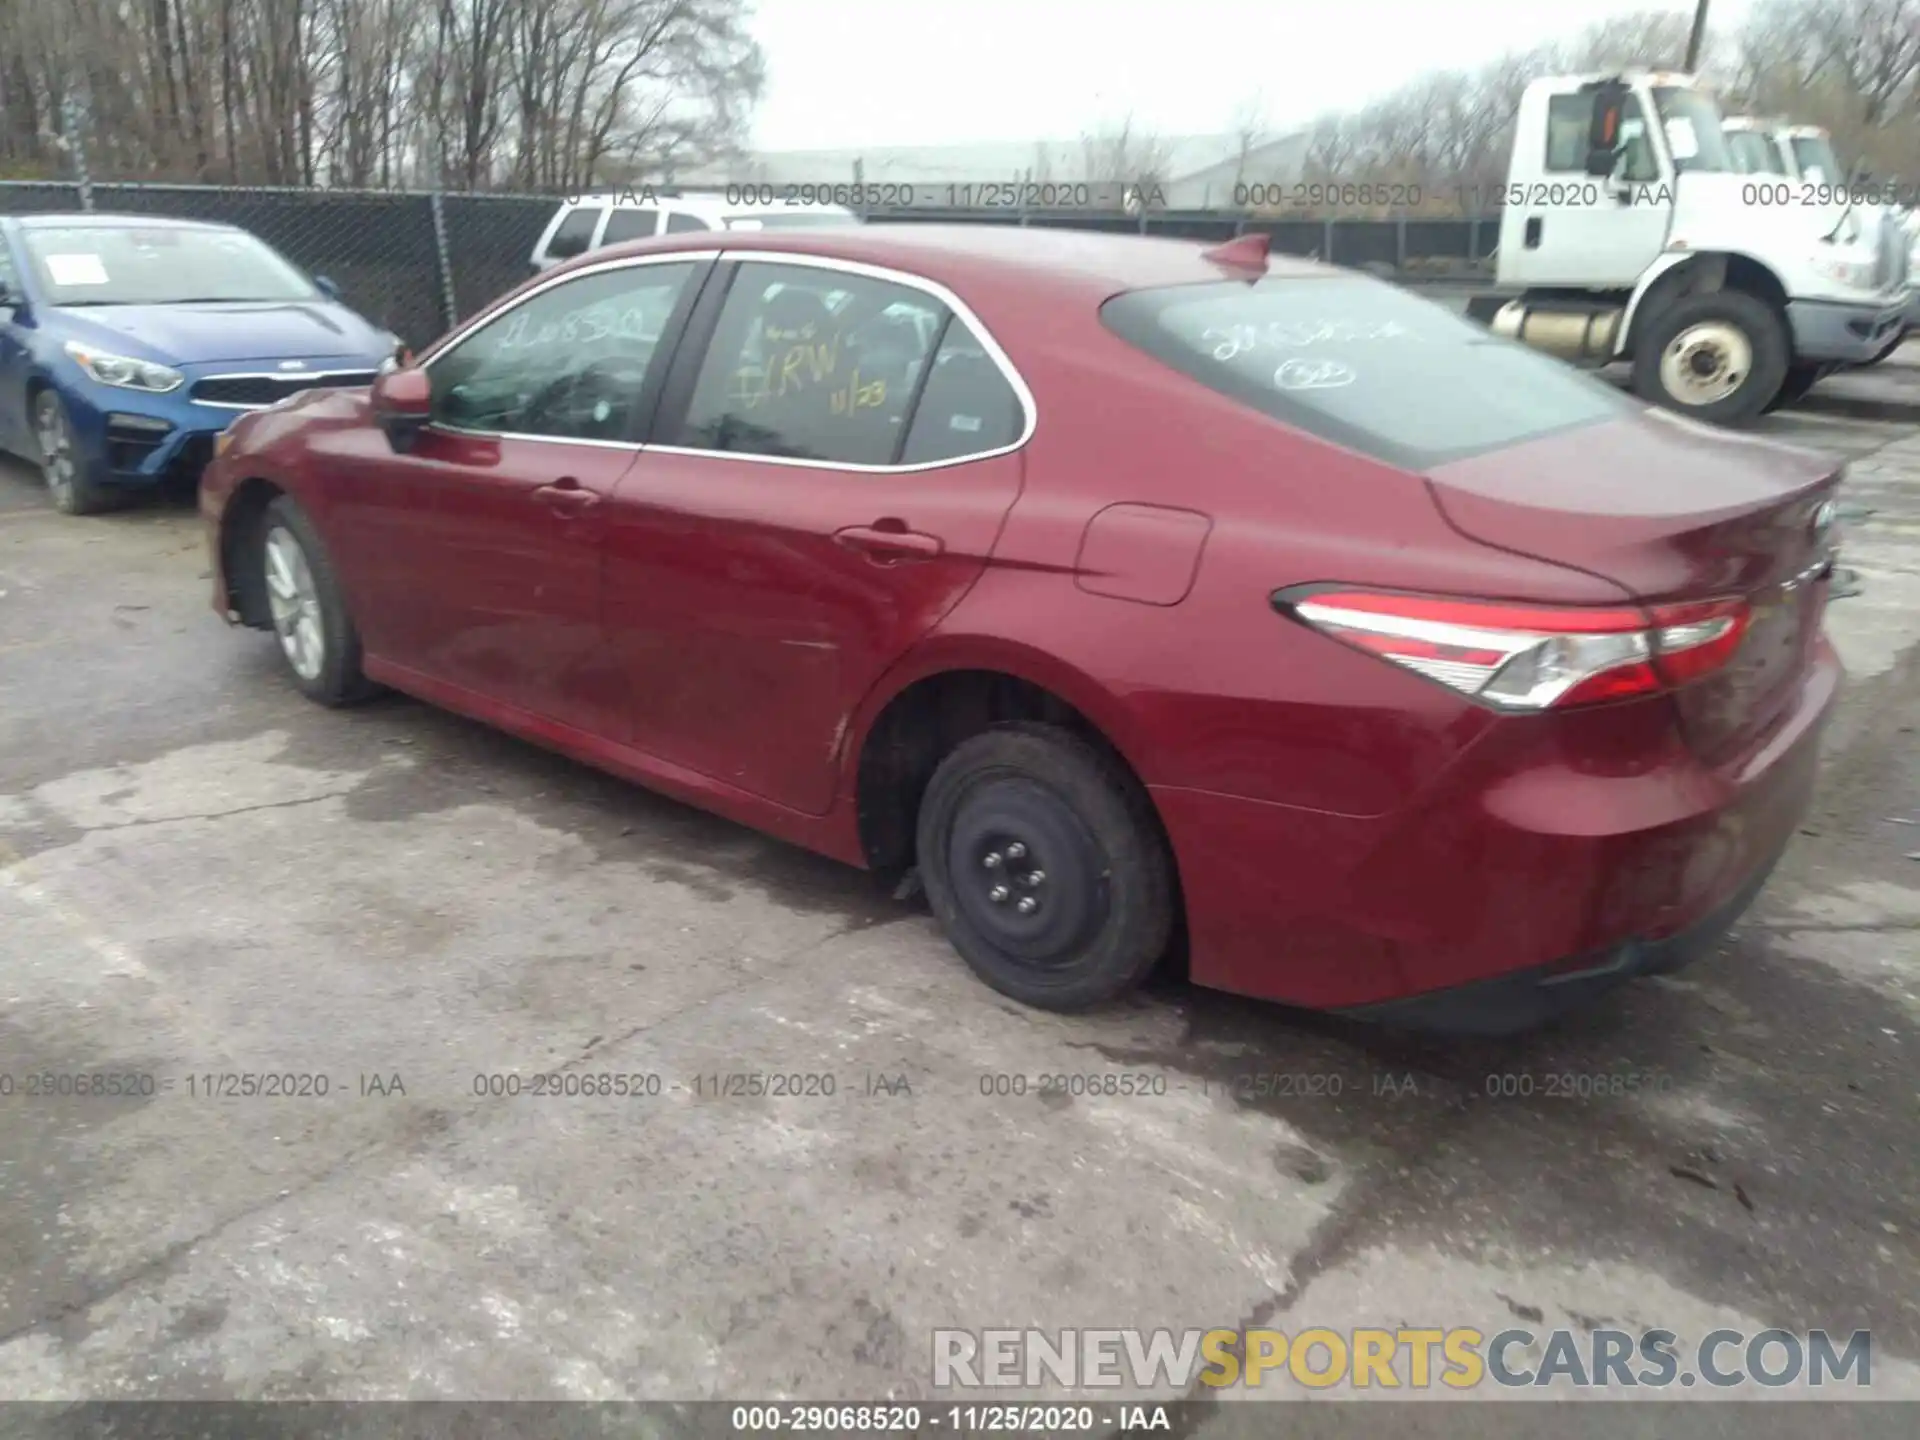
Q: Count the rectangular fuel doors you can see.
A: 1